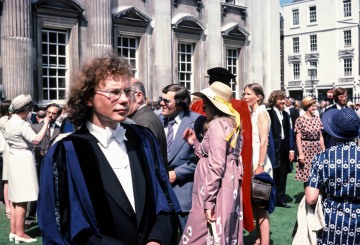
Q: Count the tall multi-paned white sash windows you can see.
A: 4